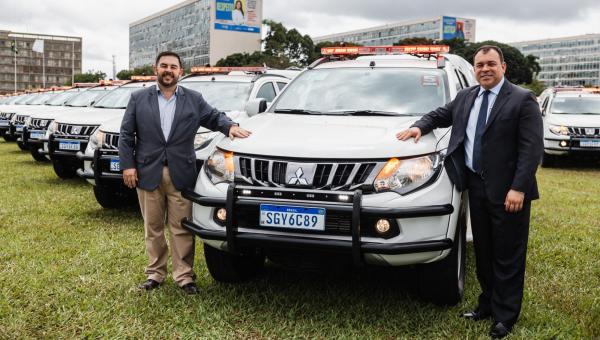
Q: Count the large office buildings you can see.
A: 4